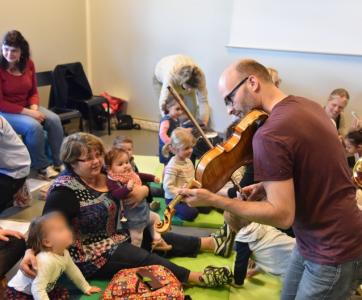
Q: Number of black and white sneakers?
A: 2